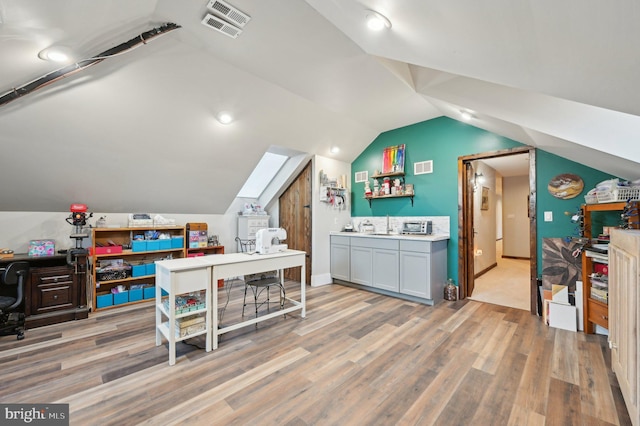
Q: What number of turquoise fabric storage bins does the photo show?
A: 11